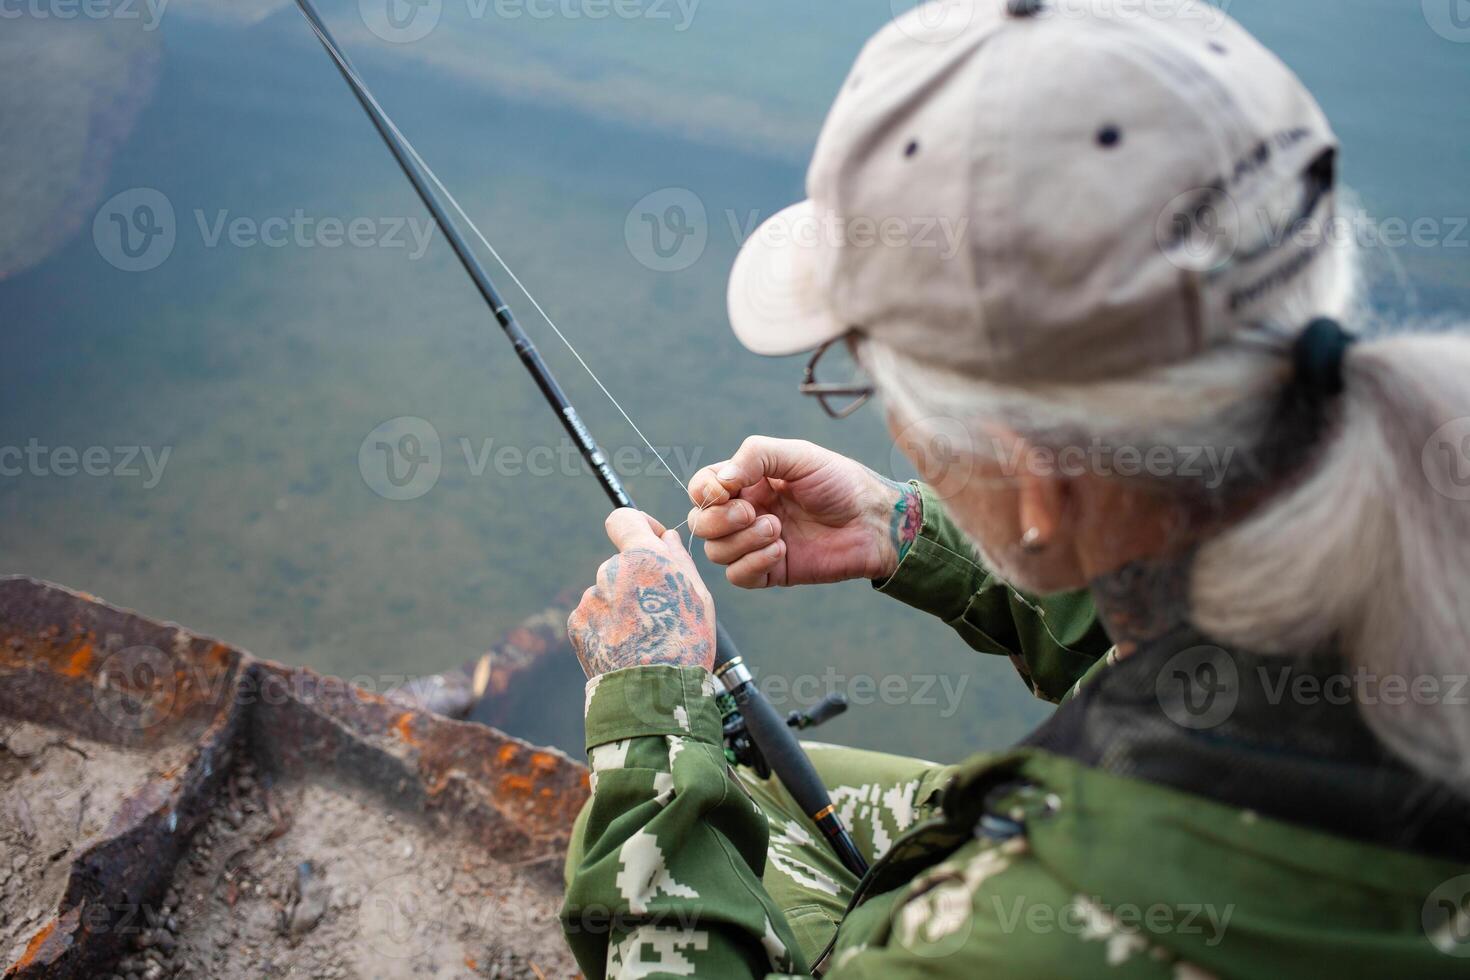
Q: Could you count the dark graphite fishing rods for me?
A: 1